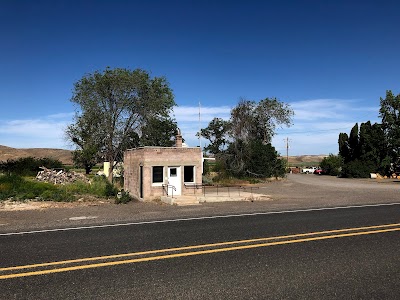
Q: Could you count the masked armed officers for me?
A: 0